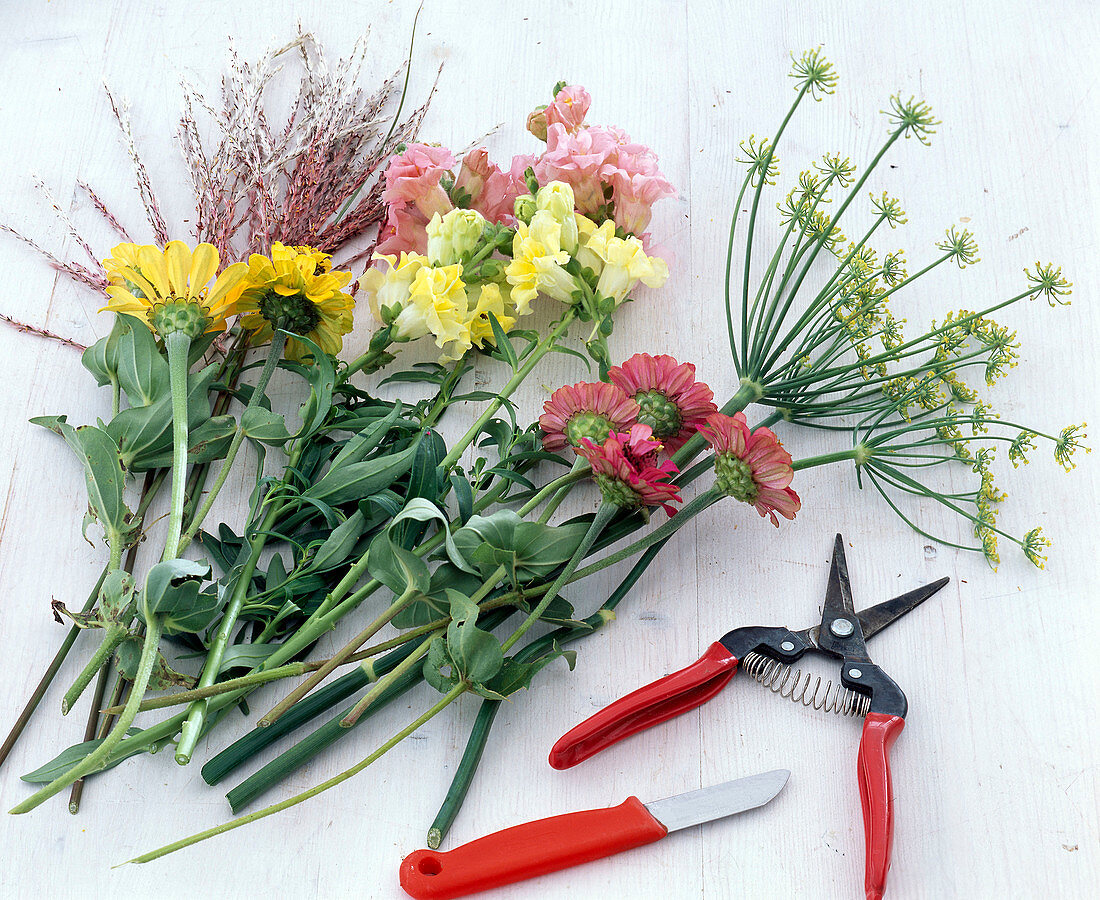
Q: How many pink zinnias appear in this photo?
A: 4